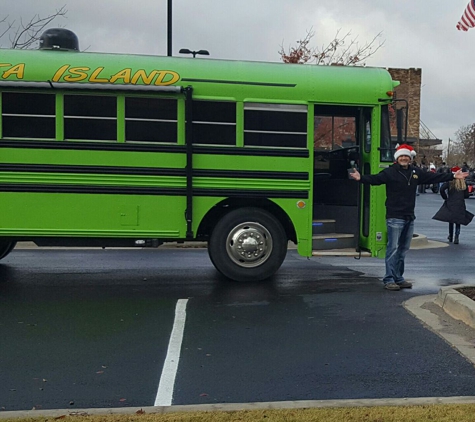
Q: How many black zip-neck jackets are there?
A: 1